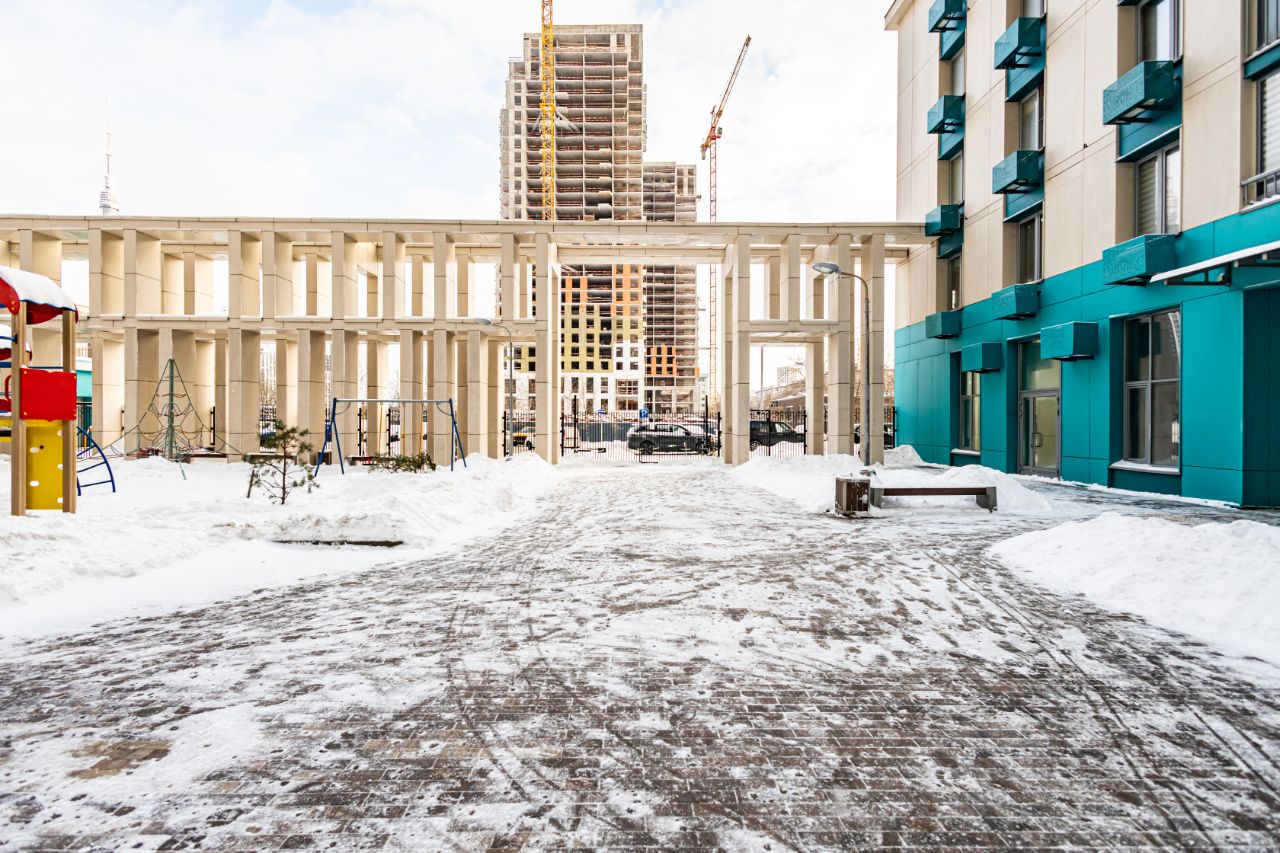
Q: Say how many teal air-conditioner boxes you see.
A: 11